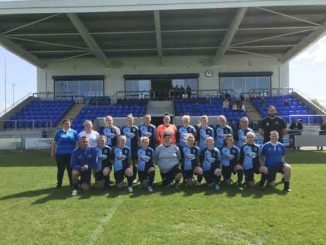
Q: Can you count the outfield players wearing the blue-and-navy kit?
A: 14